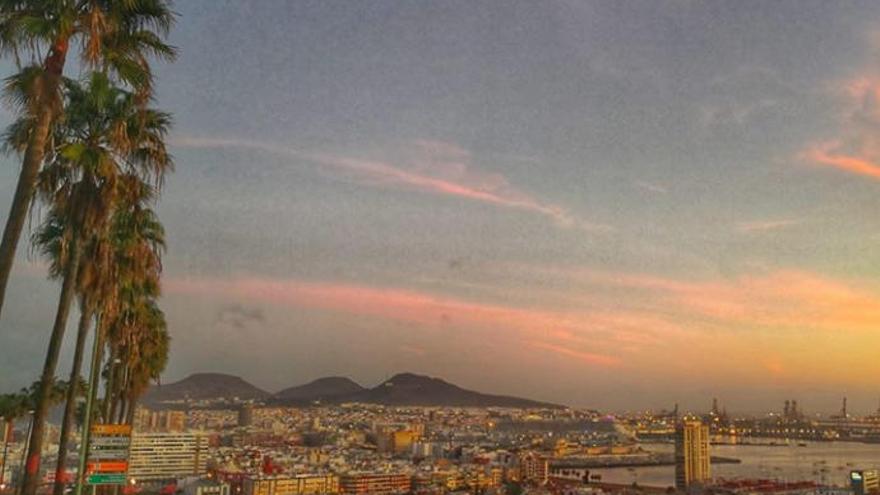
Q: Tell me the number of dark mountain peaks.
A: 3